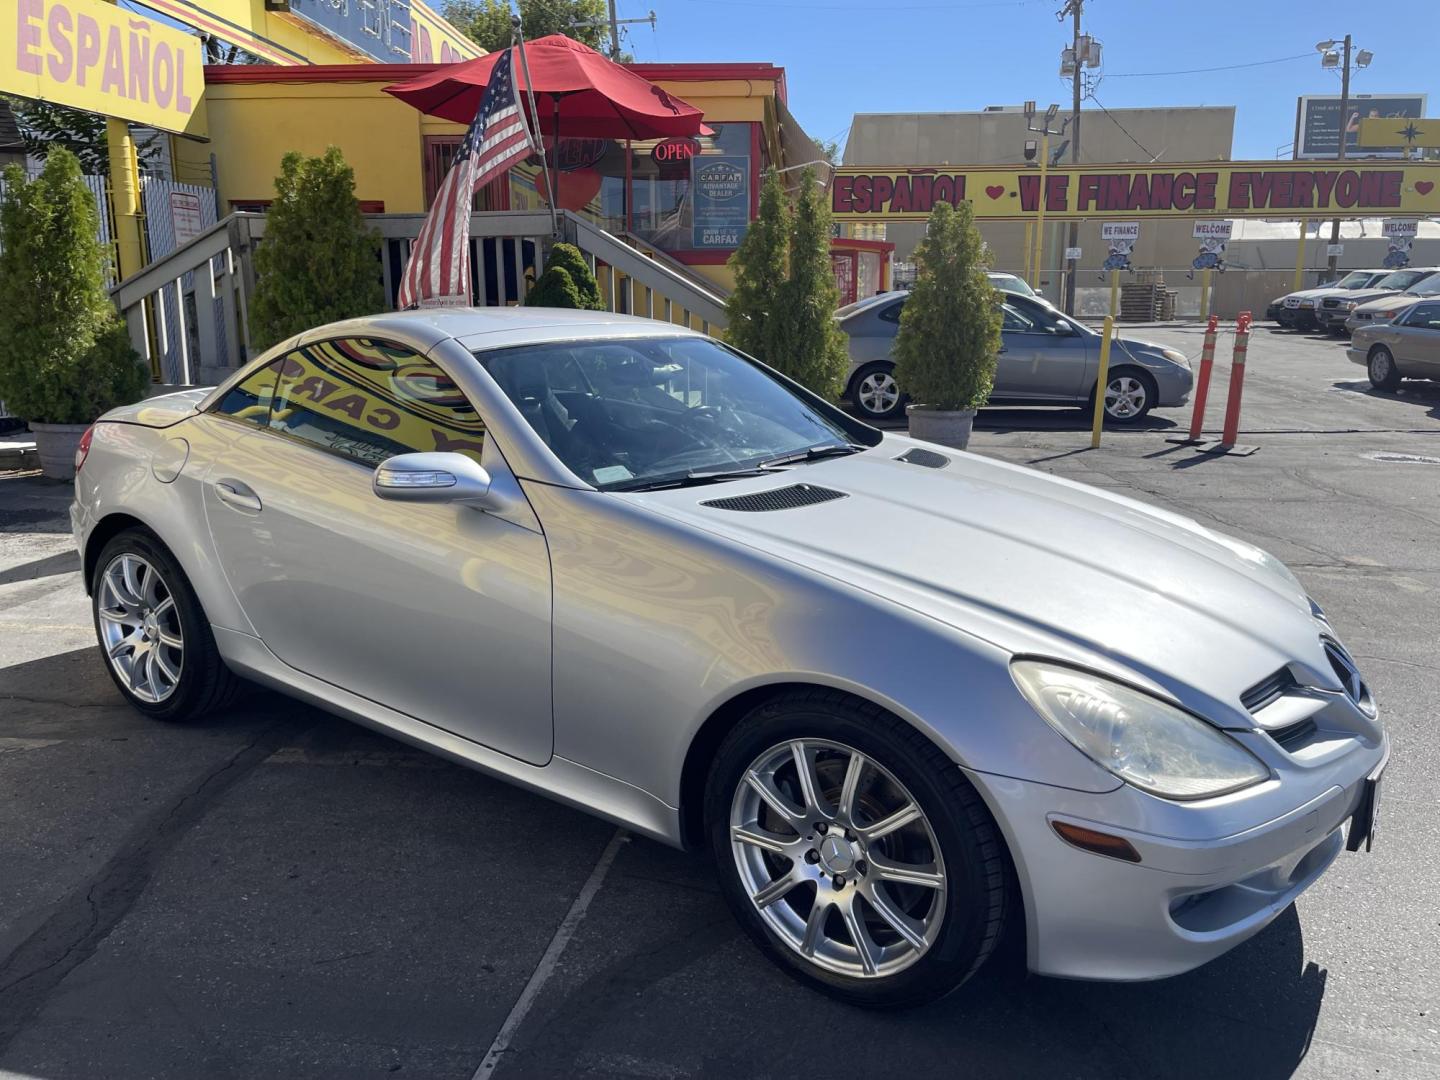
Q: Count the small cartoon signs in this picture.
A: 3